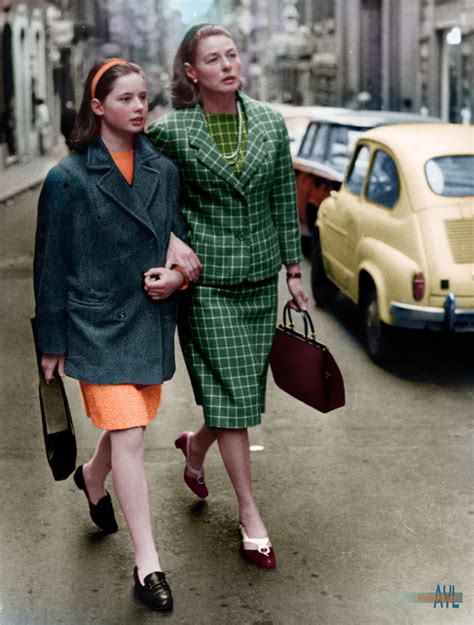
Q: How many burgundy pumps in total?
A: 2